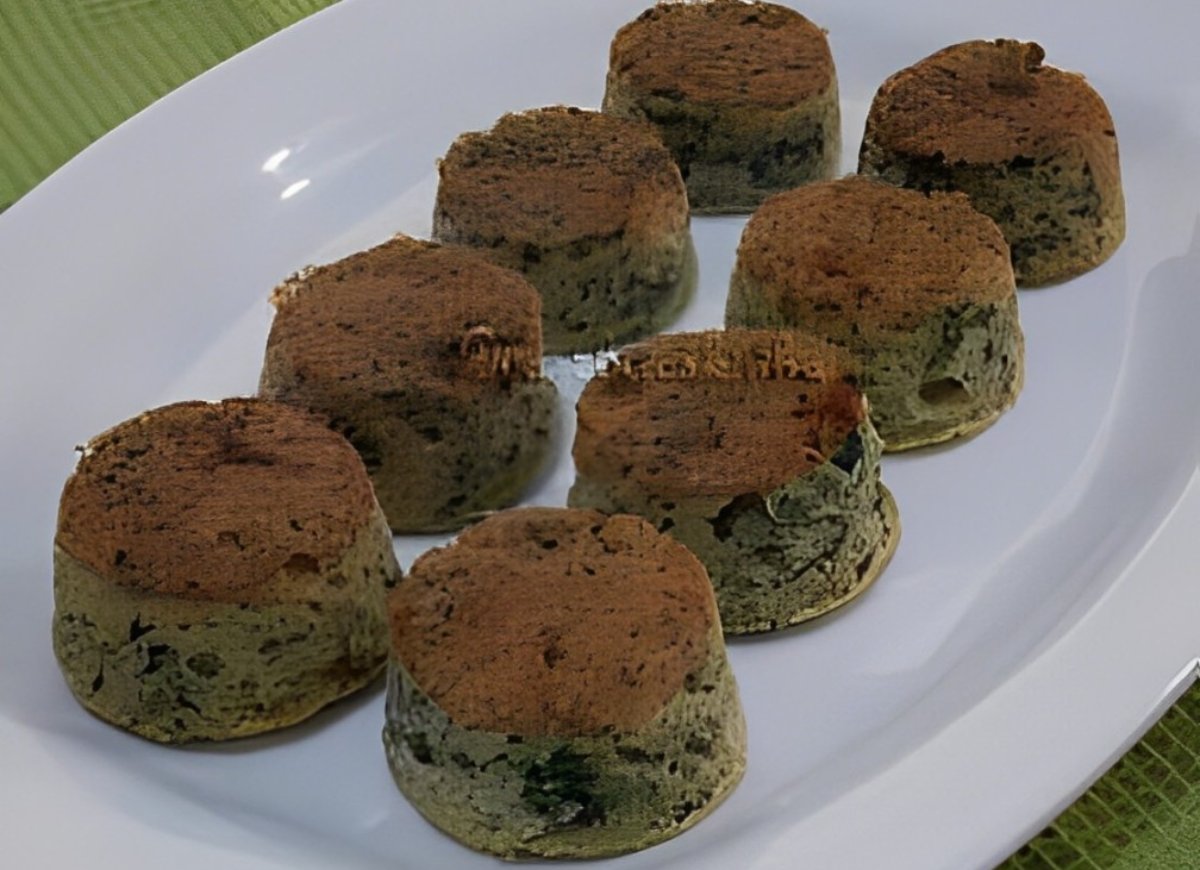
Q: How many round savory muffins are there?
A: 8